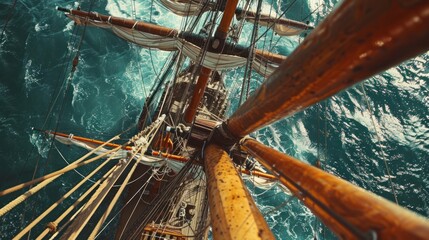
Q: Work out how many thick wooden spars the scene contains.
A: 3